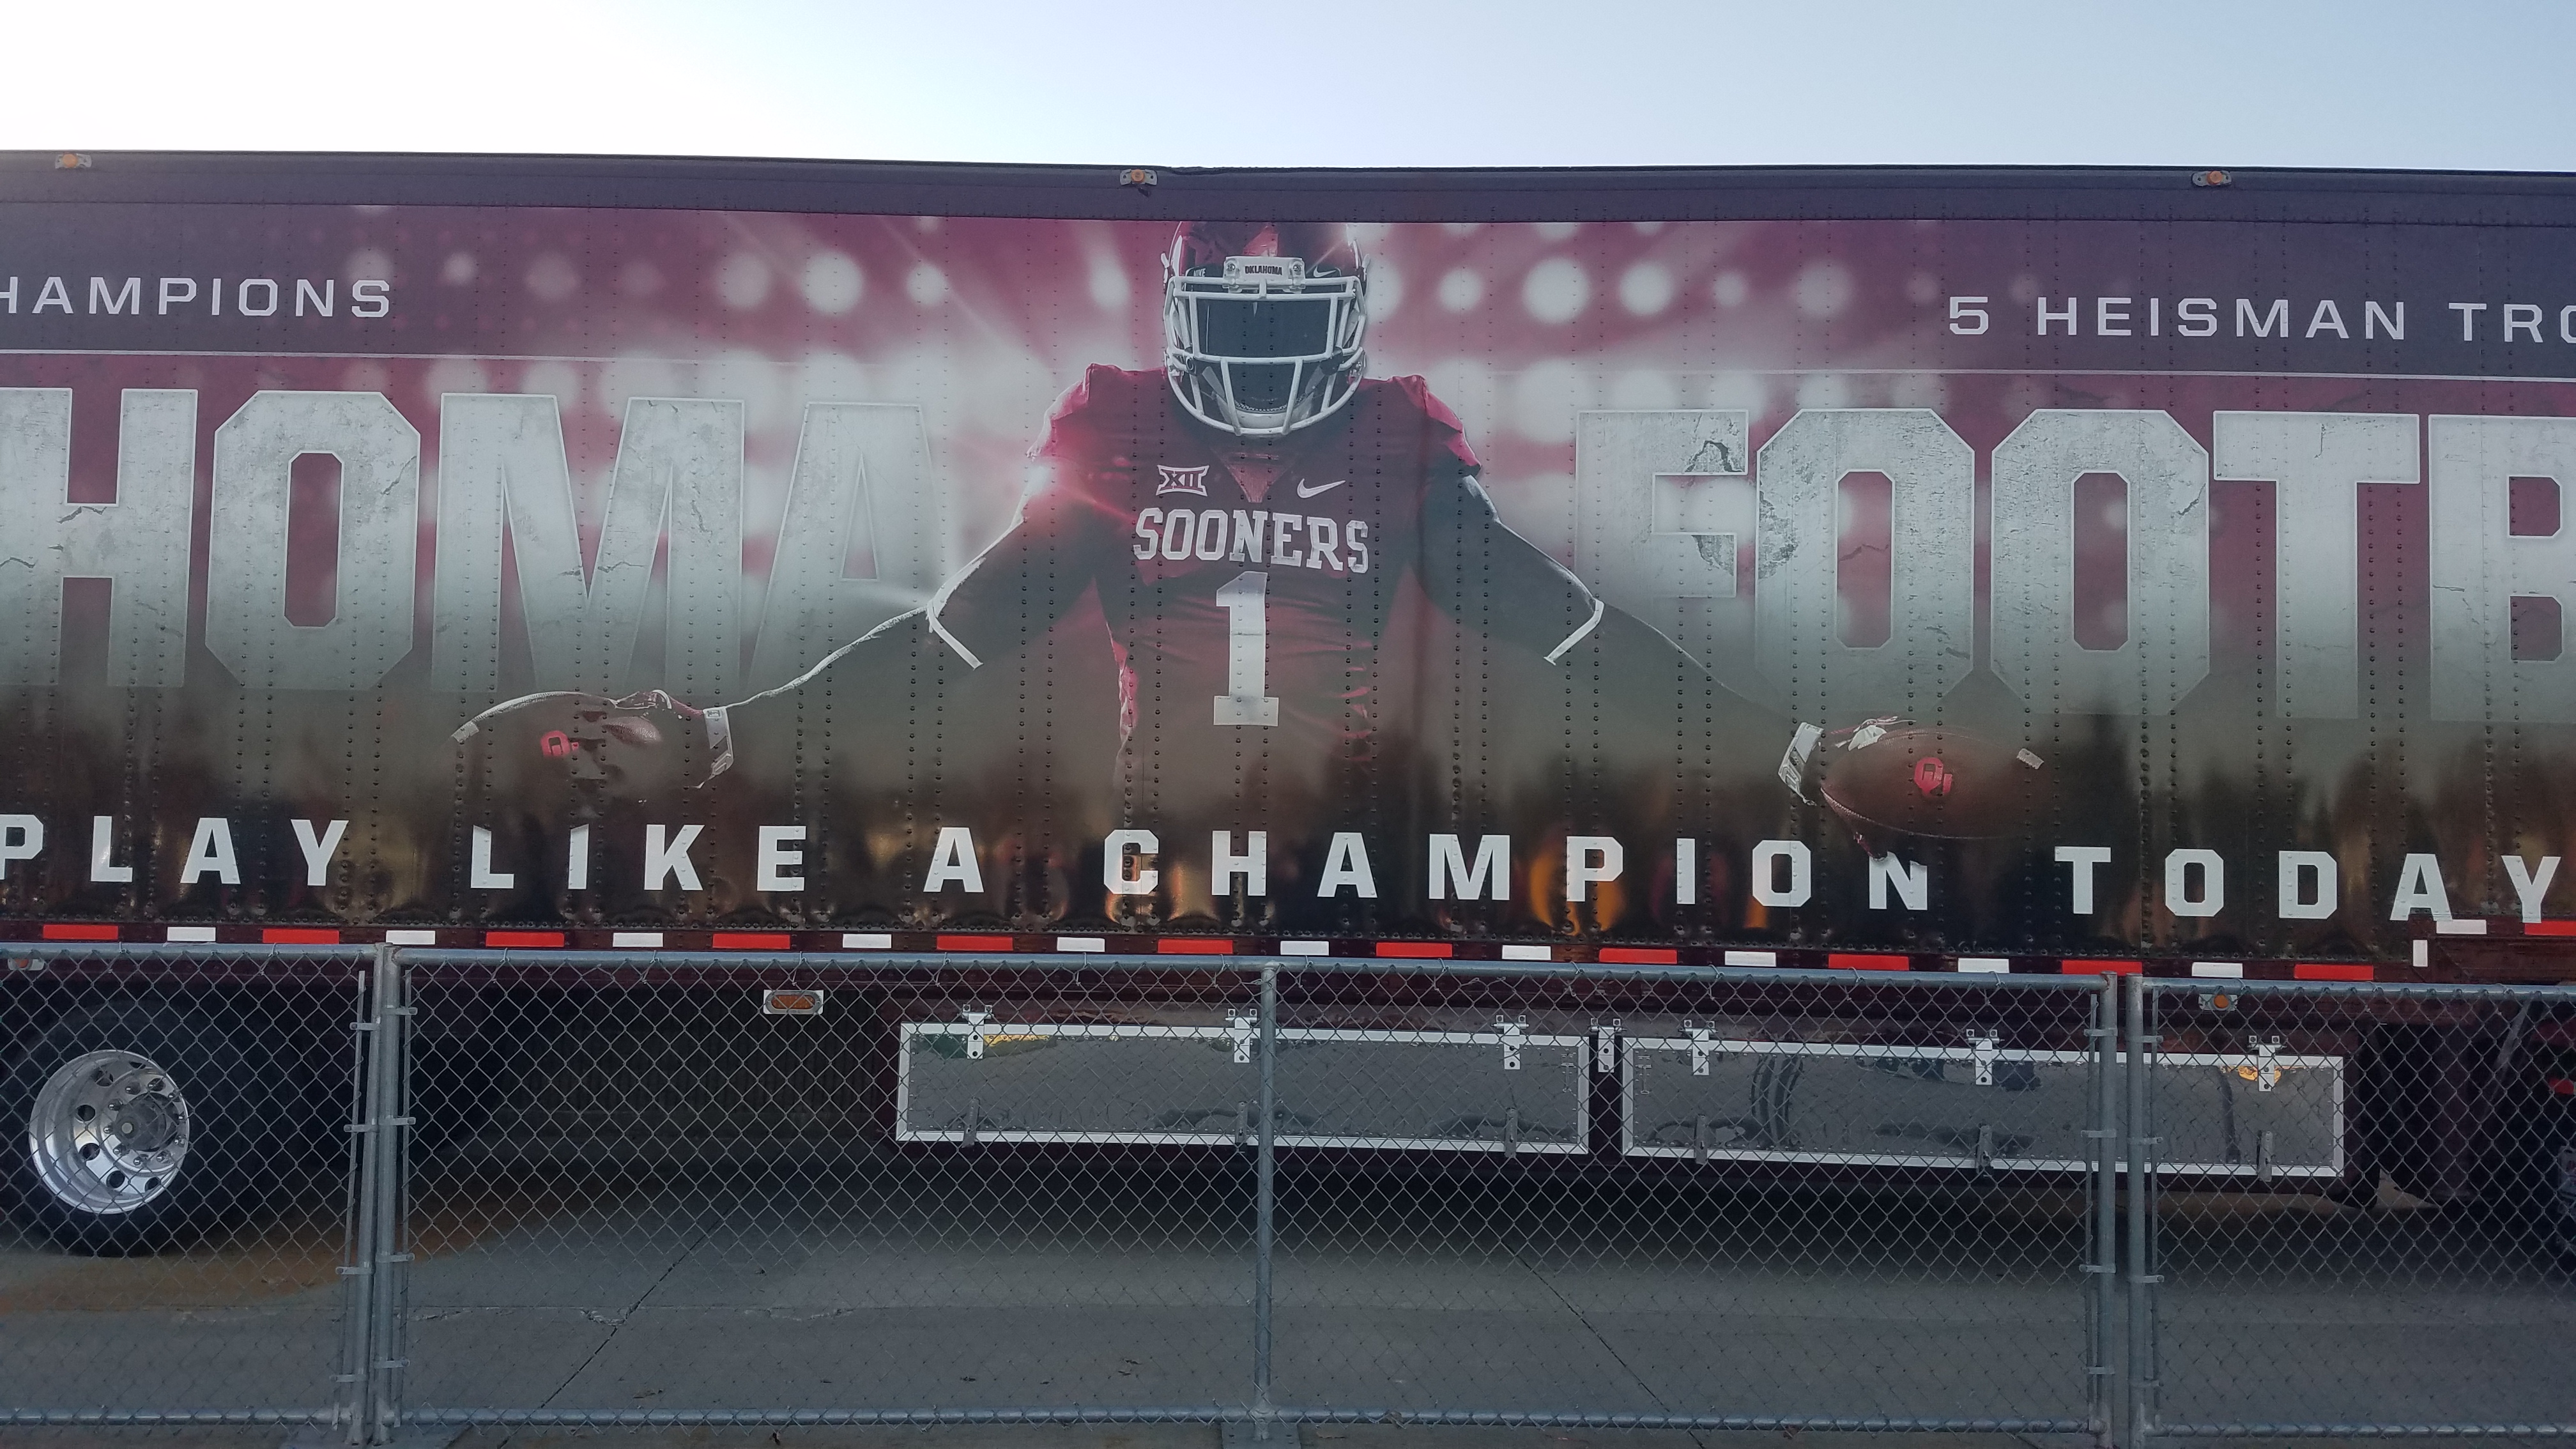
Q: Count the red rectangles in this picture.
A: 12